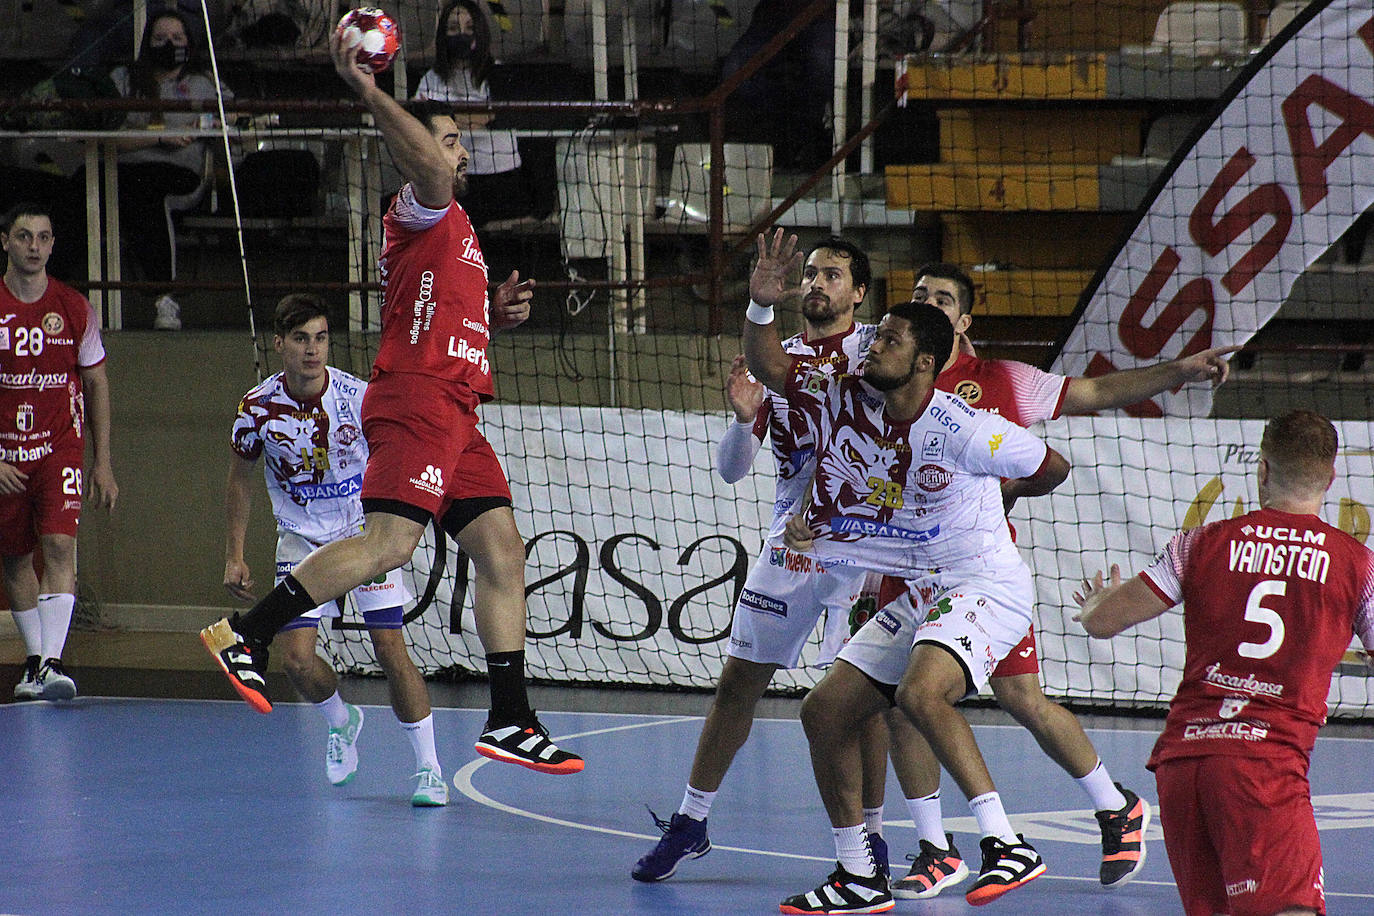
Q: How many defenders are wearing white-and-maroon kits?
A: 3